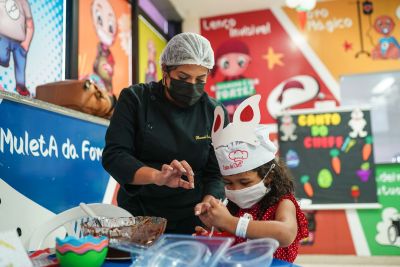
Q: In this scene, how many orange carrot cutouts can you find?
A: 3